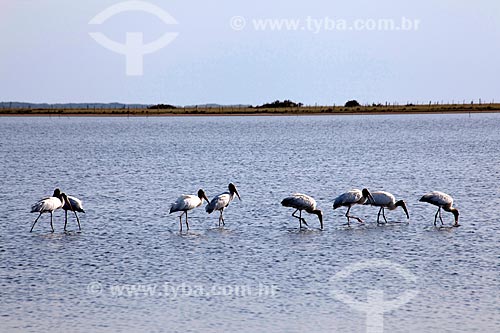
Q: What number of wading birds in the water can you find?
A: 8